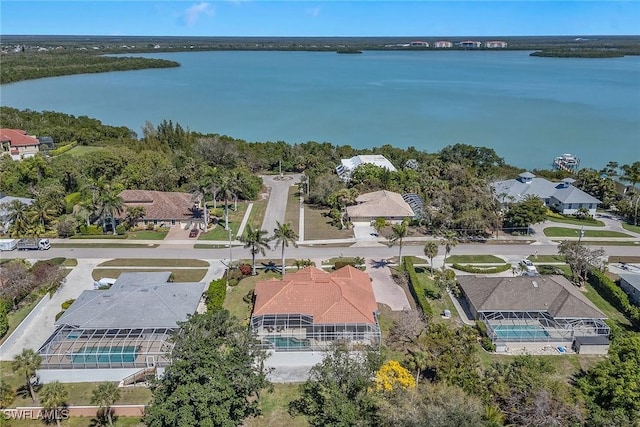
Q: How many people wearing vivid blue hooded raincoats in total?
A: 0